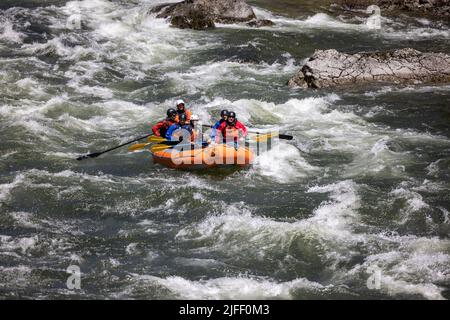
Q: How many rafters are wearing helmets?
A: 6